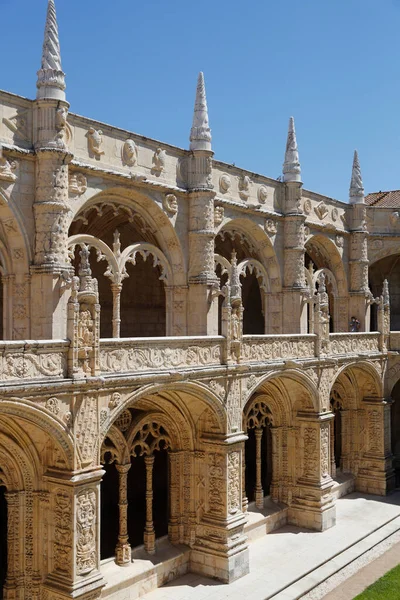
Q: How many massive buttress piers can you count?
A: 4